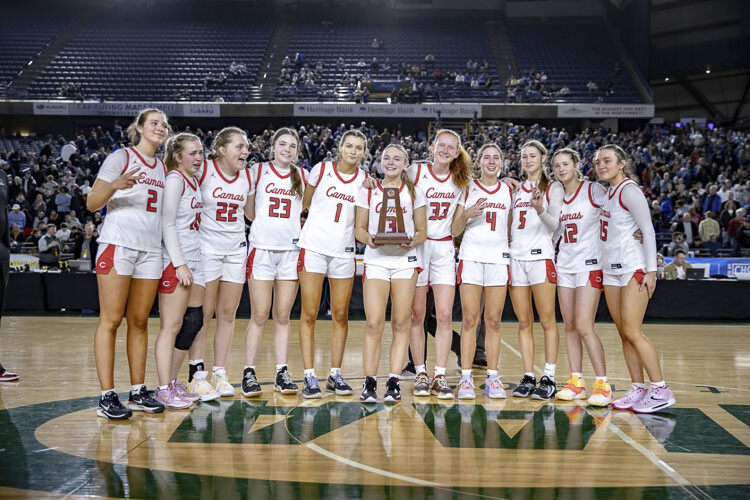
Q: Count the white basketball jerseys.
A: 11